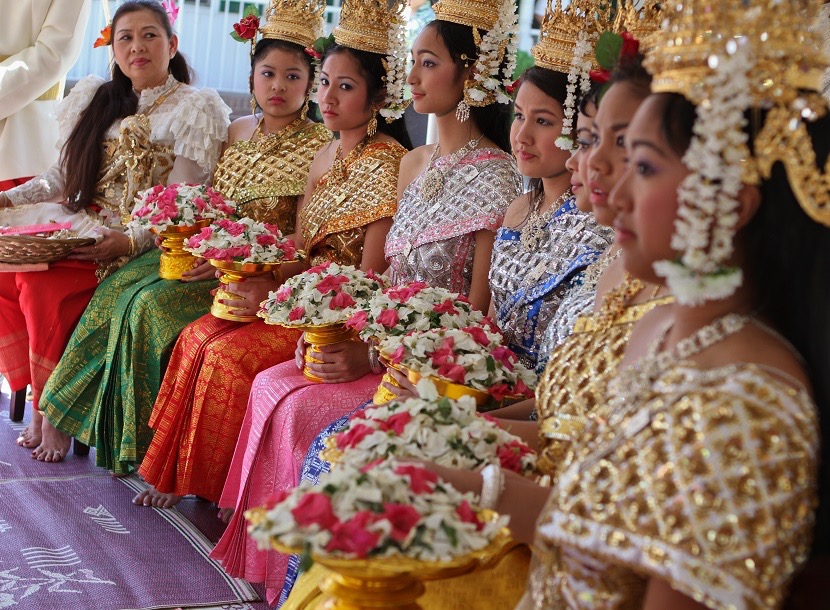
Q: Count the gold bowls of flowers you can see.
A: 7